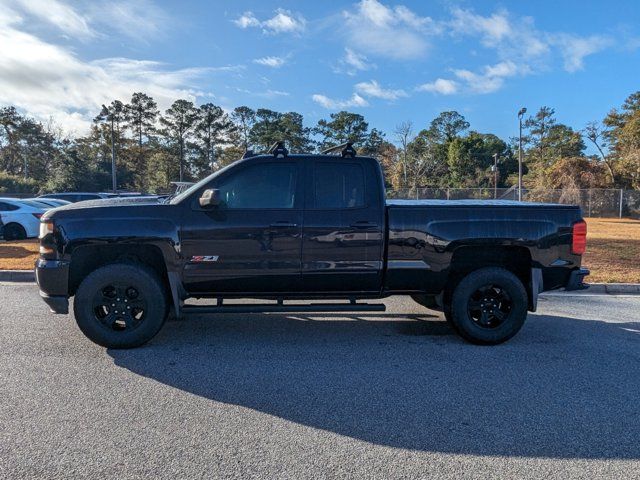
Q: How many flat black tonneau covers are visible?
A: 1